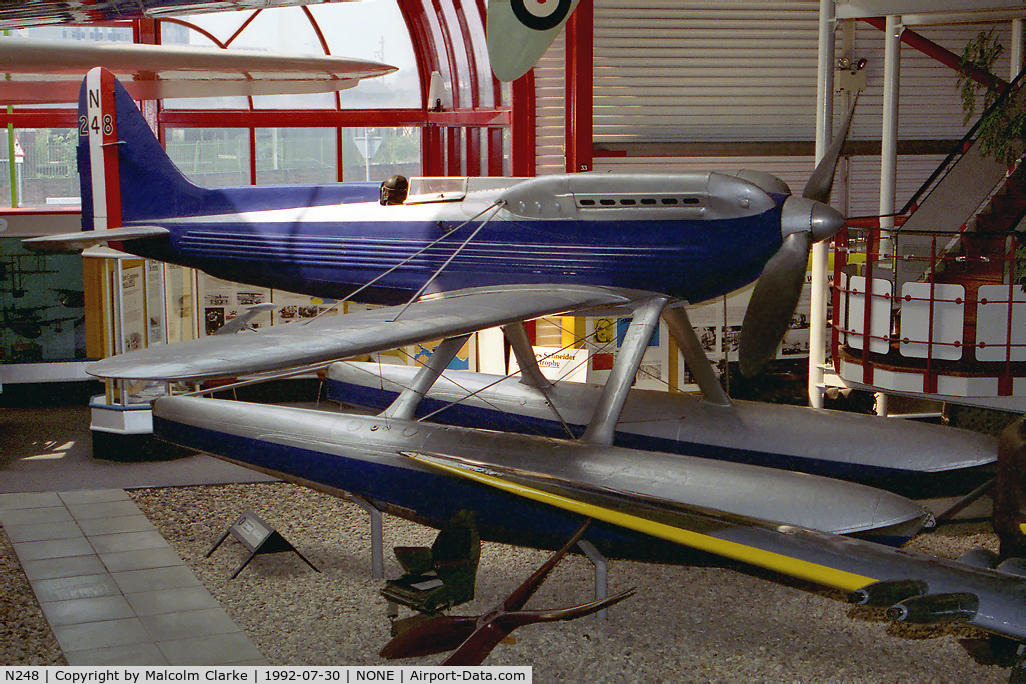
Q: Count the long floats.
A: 2